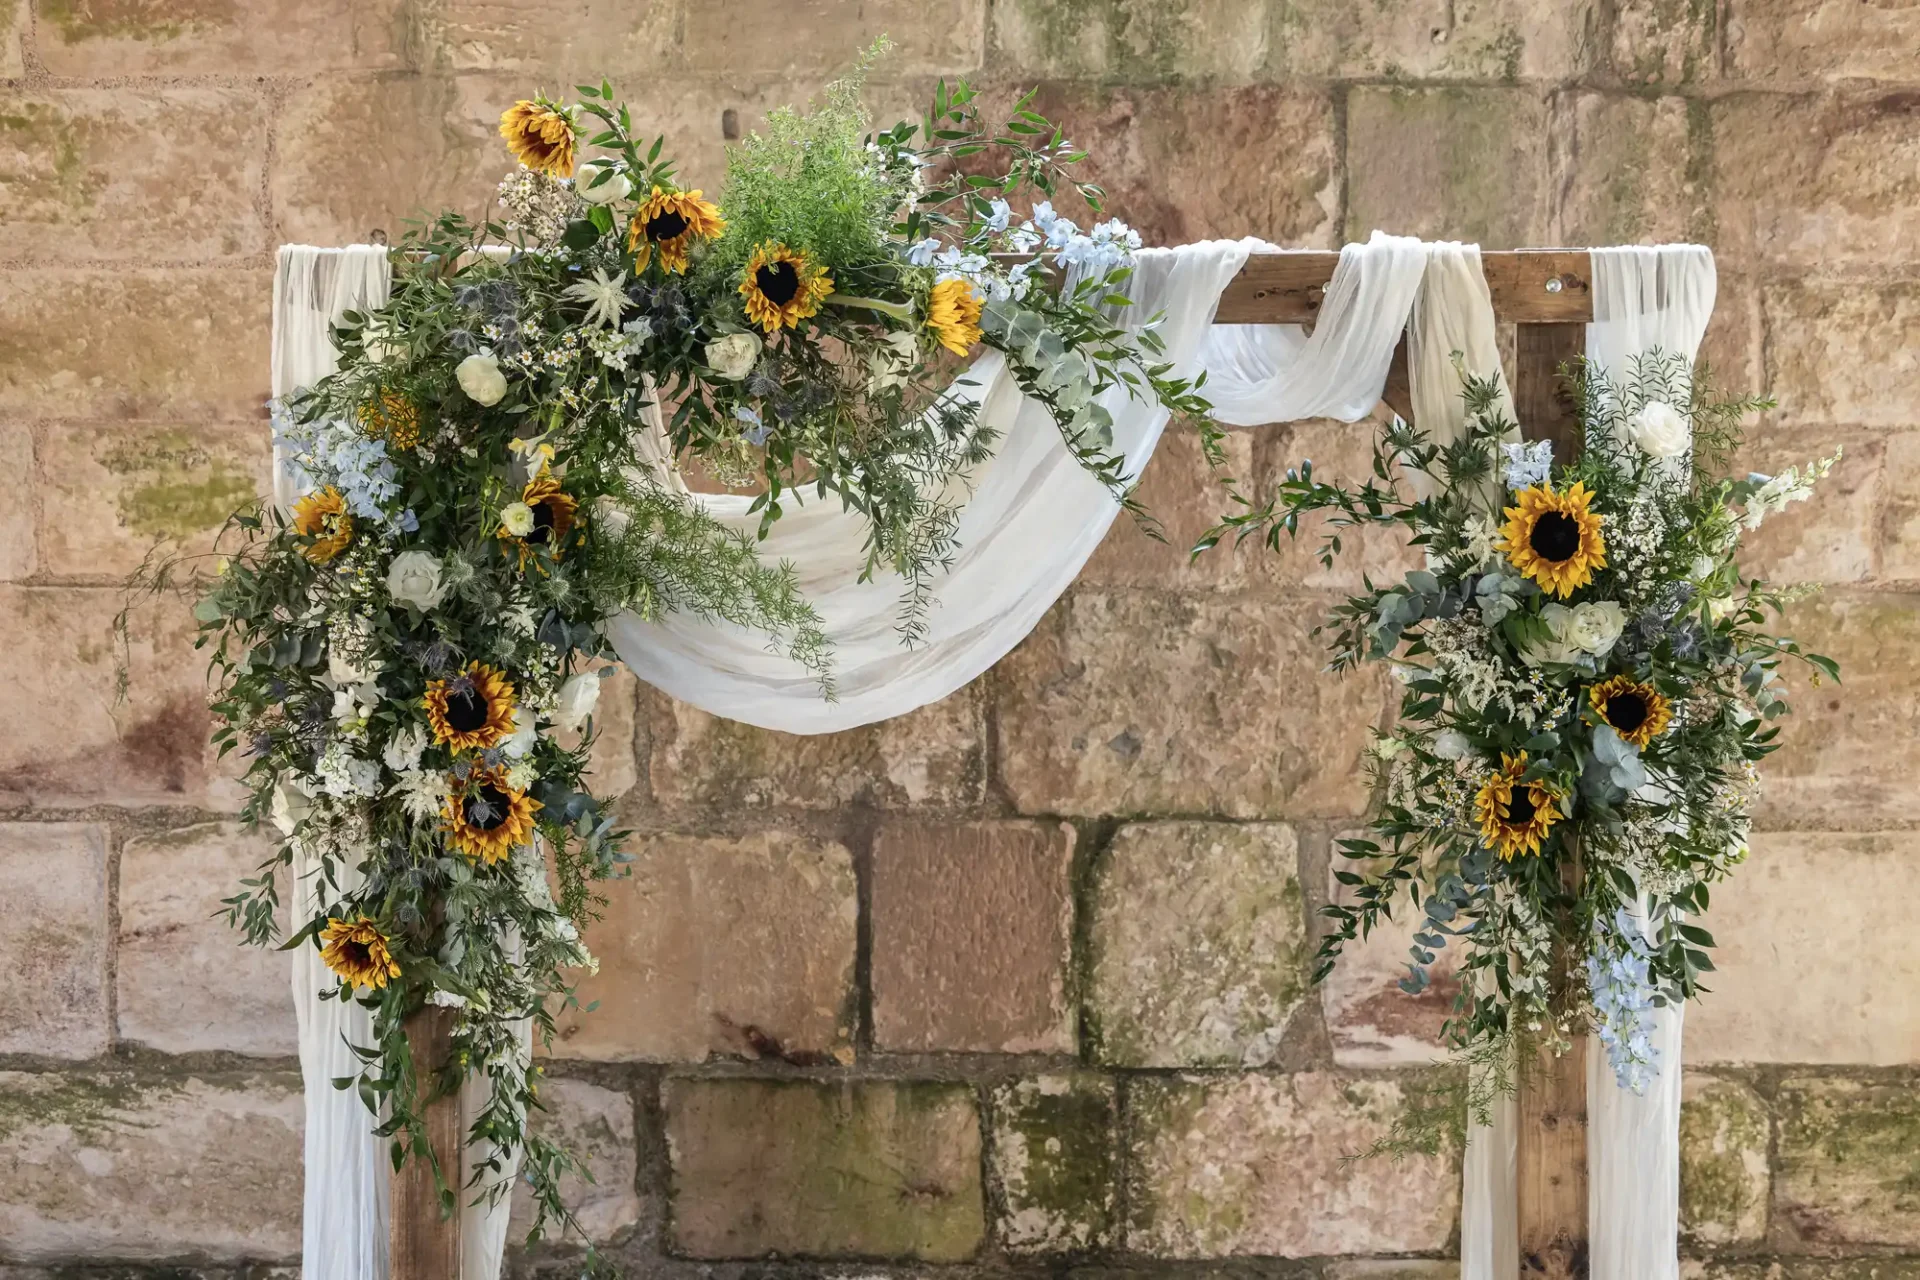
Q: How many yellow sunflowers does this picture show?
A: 13